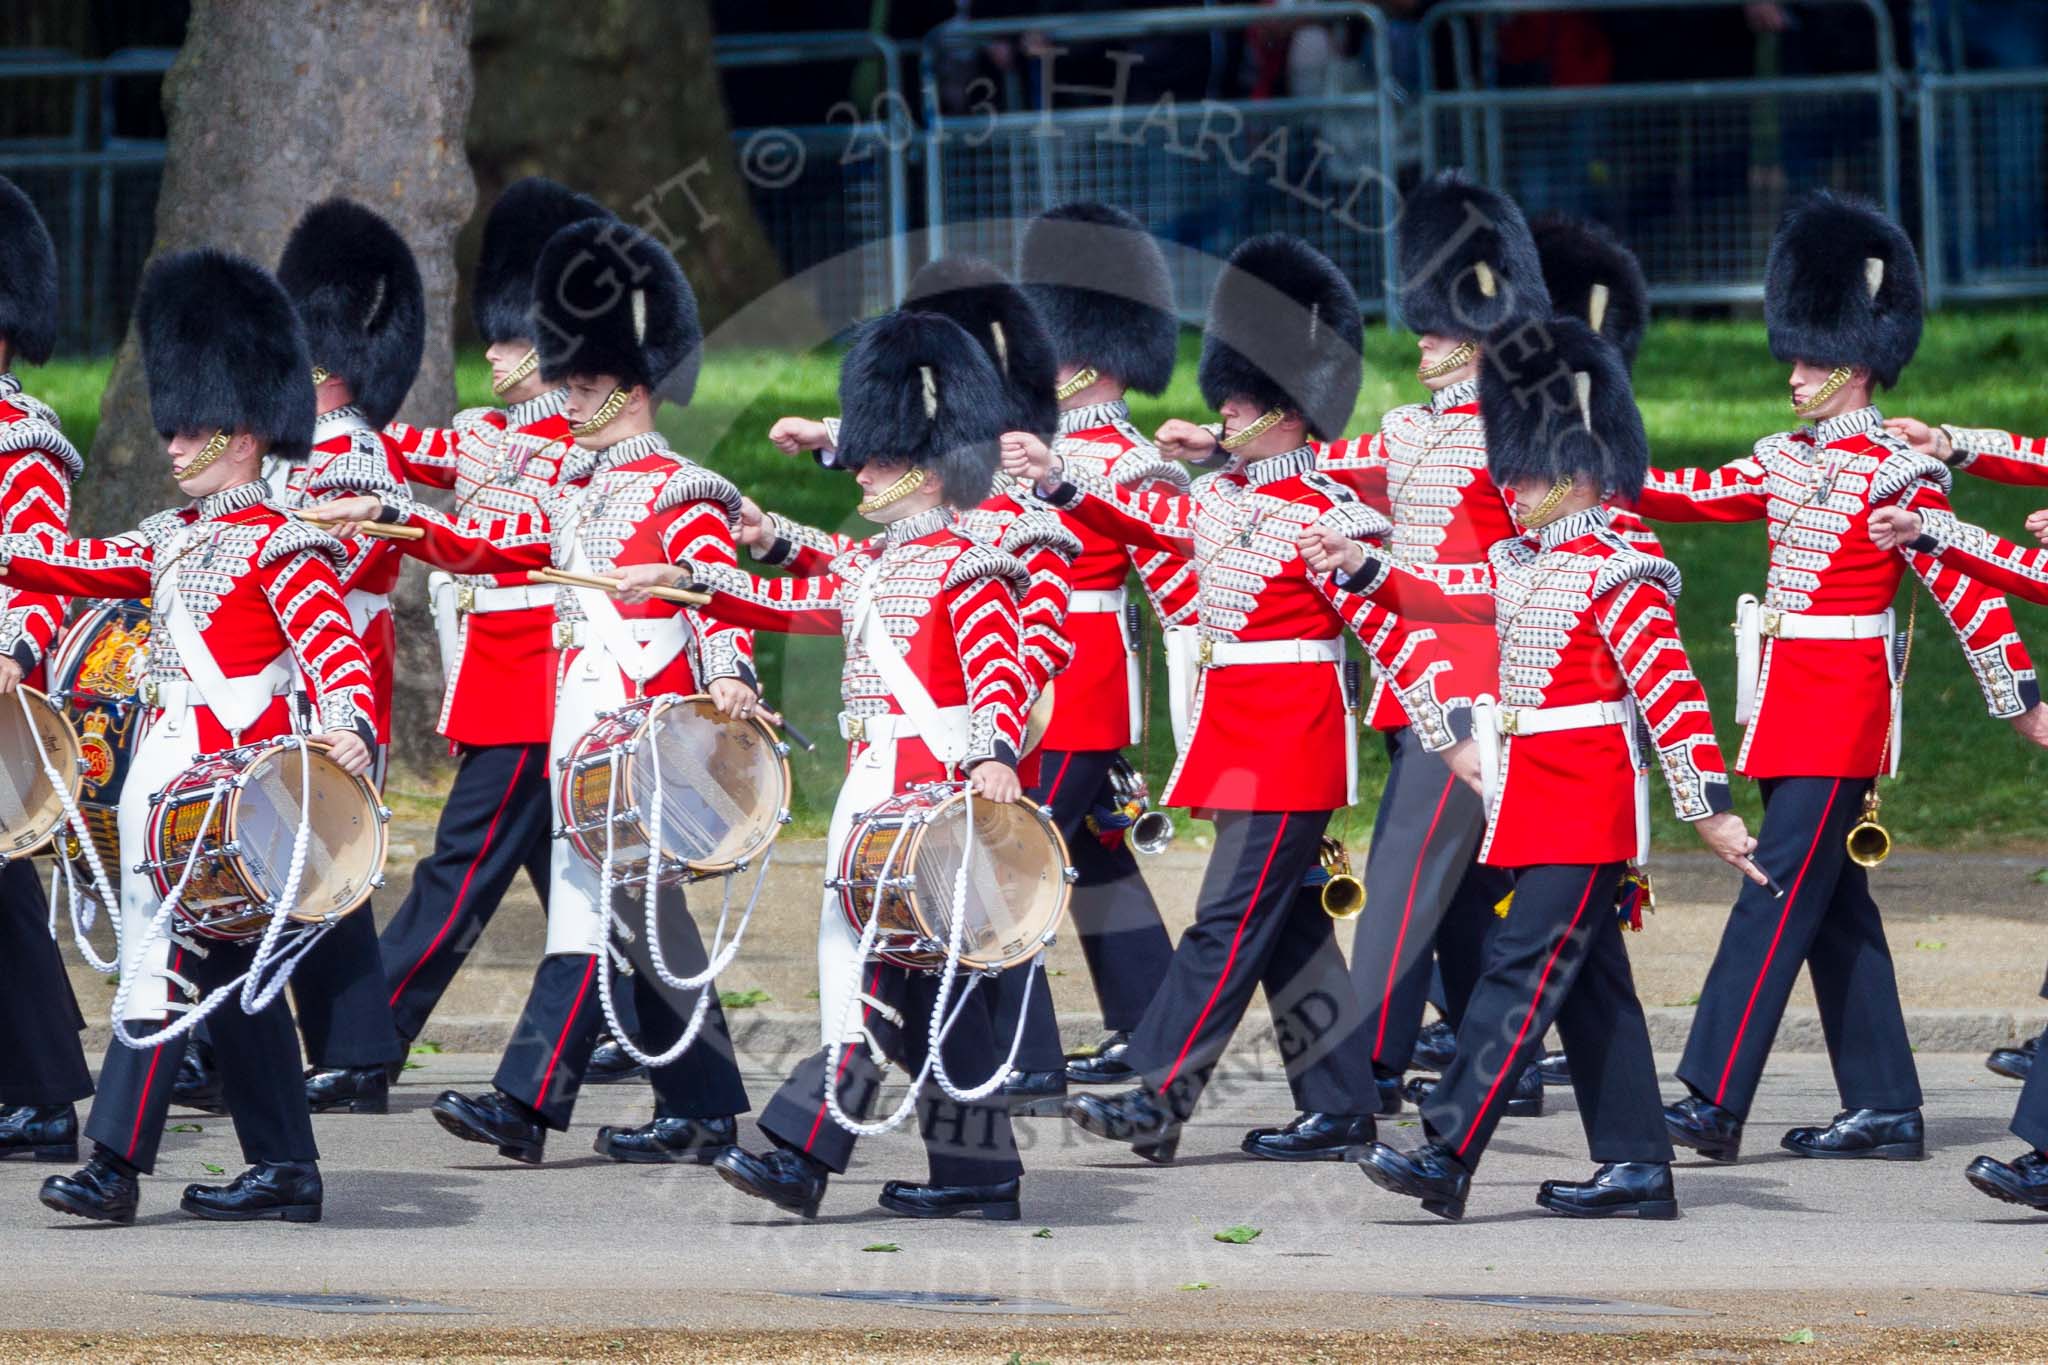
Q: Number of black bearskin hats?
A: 13